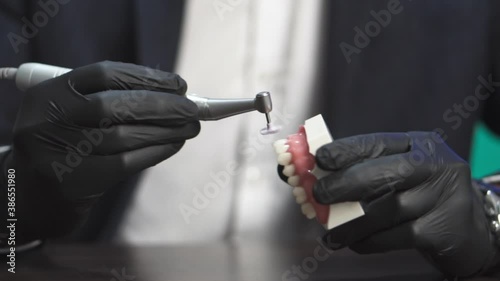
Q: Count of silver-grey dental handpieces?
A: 1